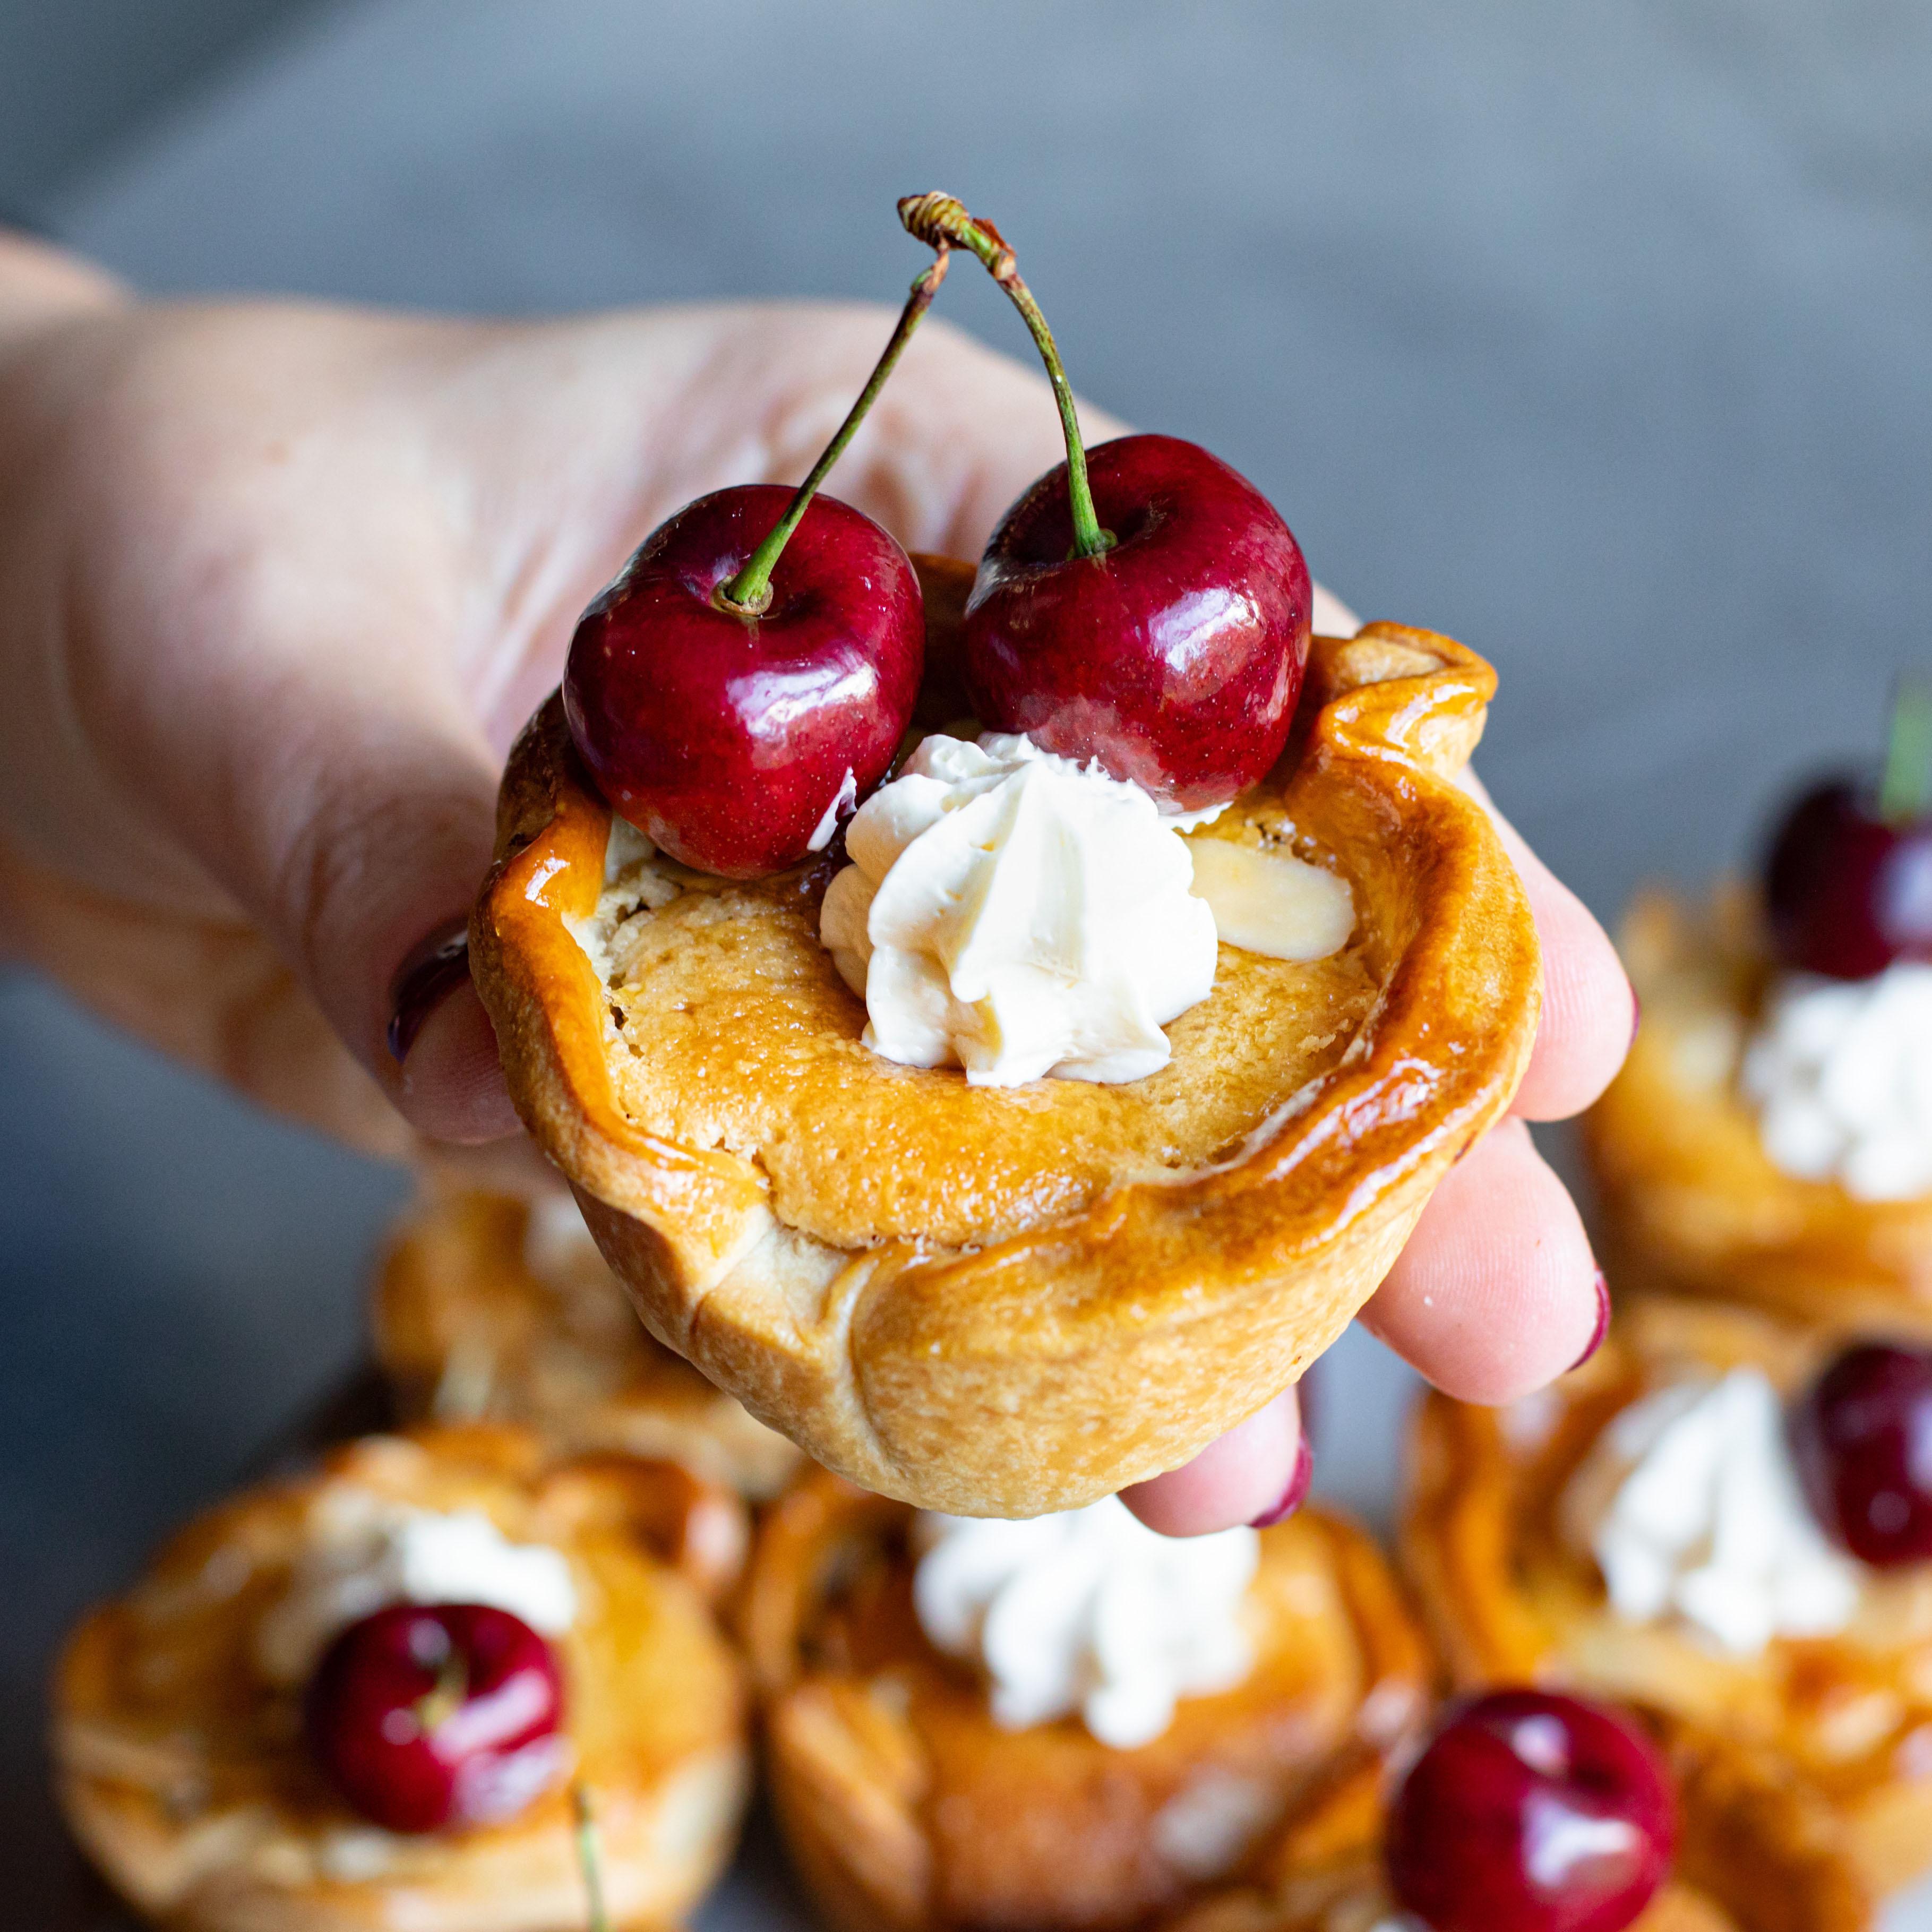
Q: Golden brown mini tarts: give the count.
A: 7